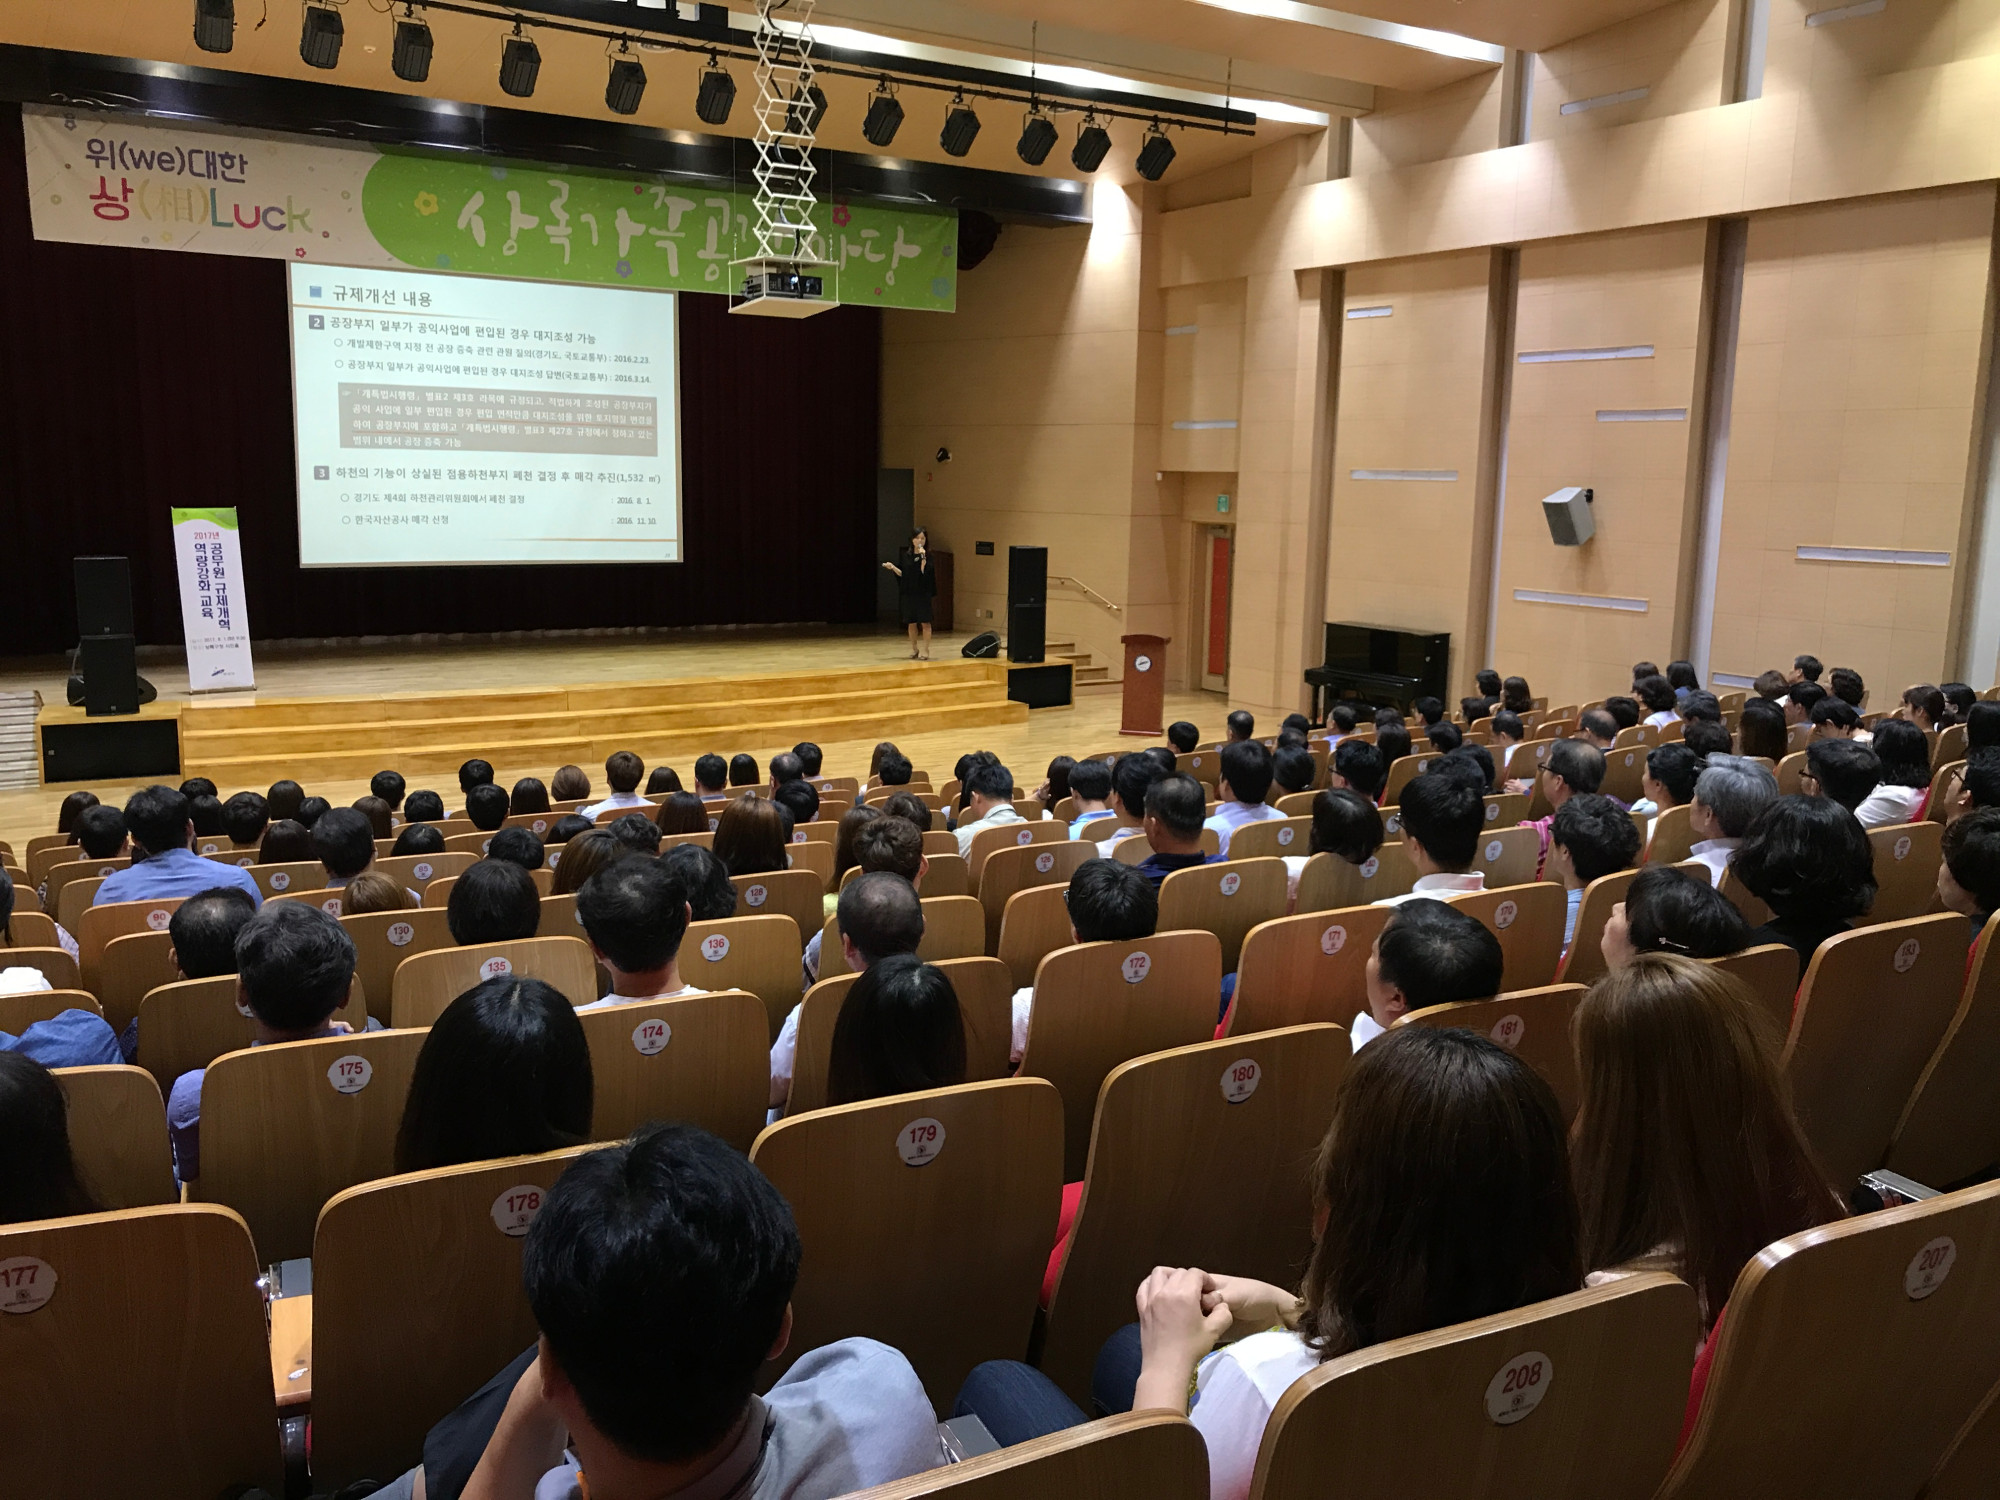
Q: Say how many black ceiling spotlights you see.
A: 12